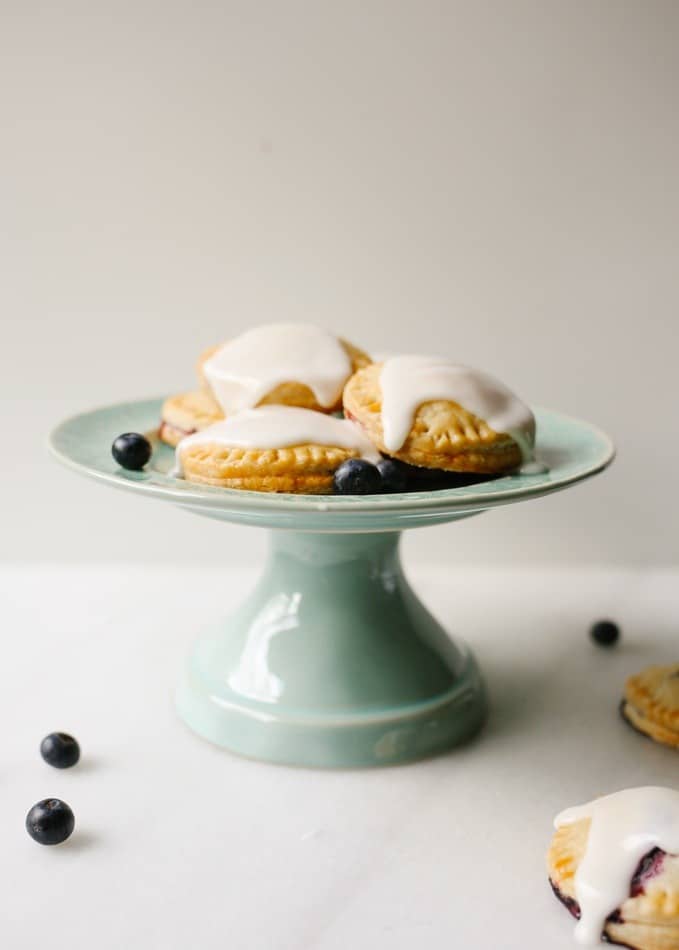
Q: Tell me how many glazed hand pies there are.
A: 4